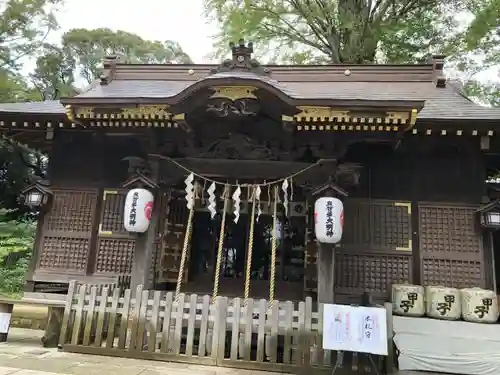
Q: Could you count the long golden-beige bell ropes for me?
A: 4